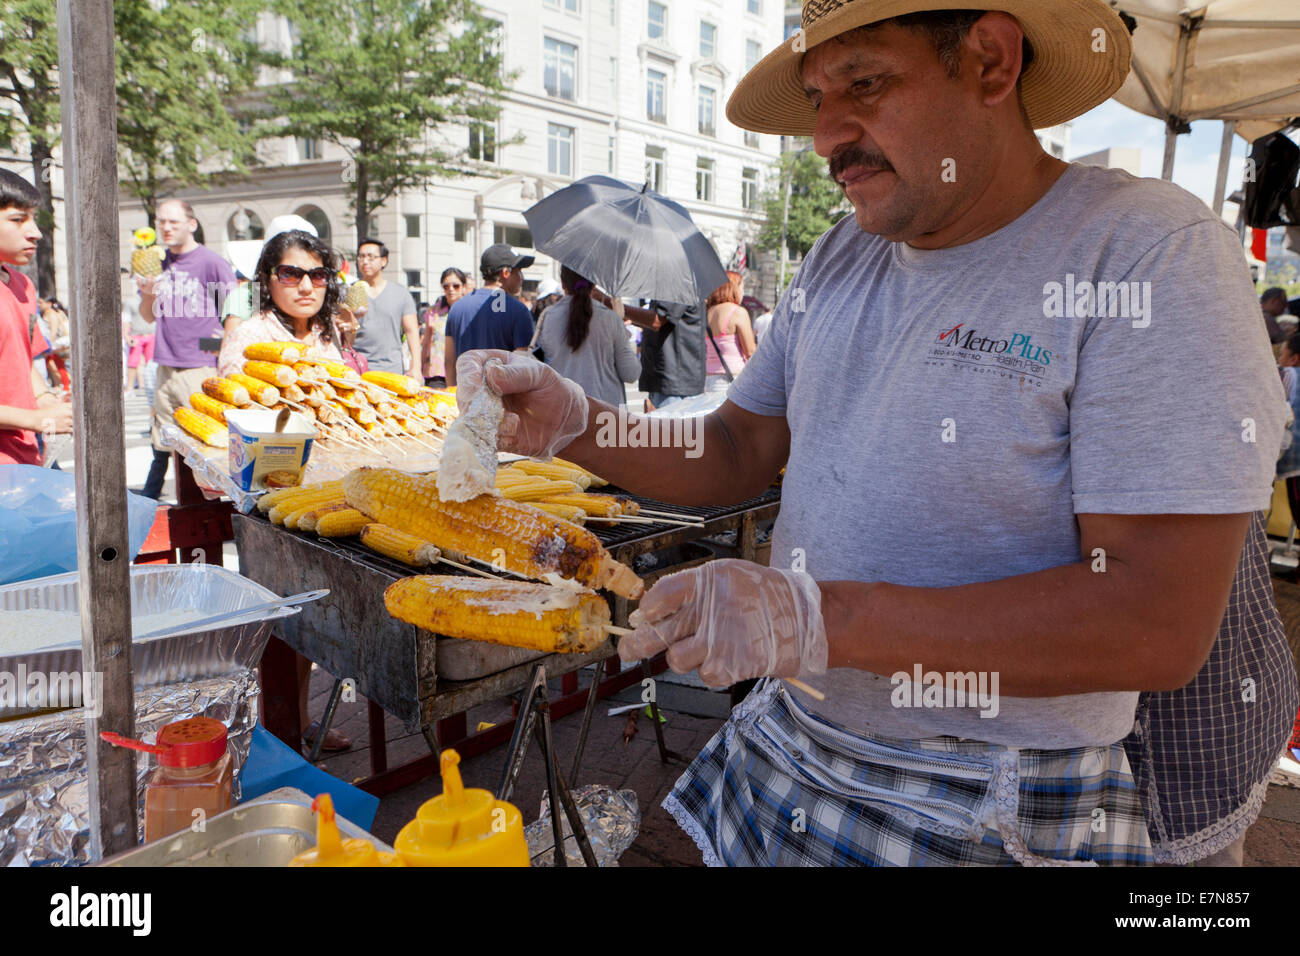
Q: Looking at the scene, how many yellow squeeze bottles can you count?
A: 2